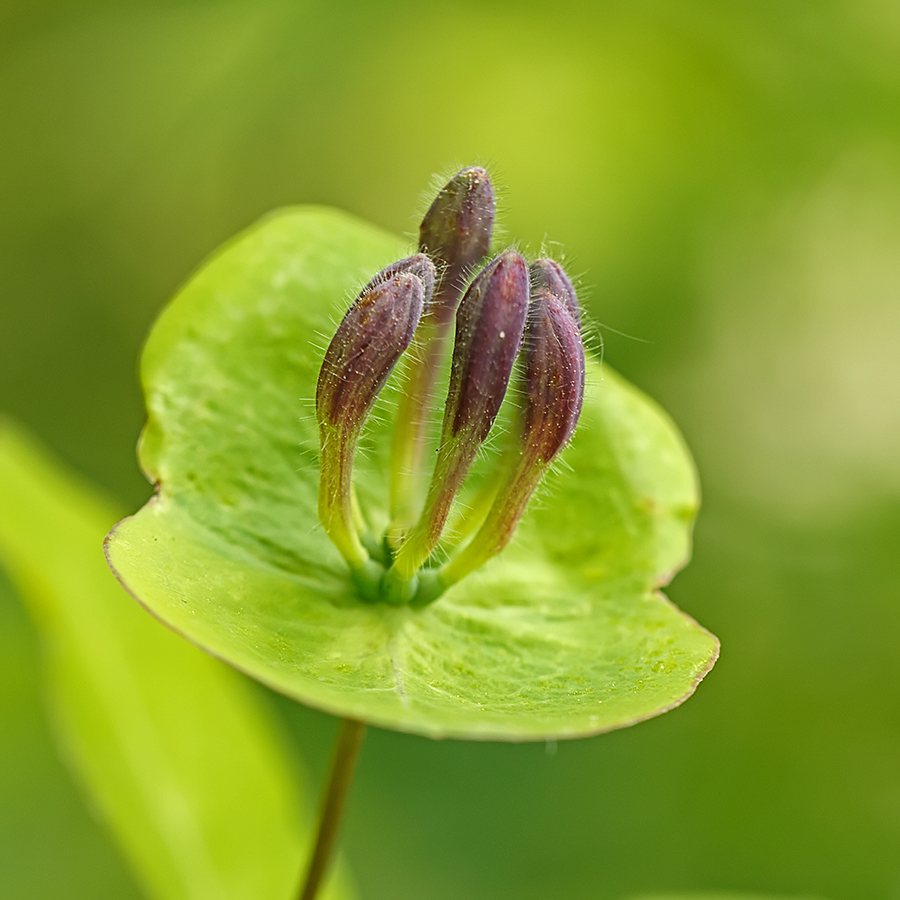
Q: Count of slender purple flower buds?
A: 6